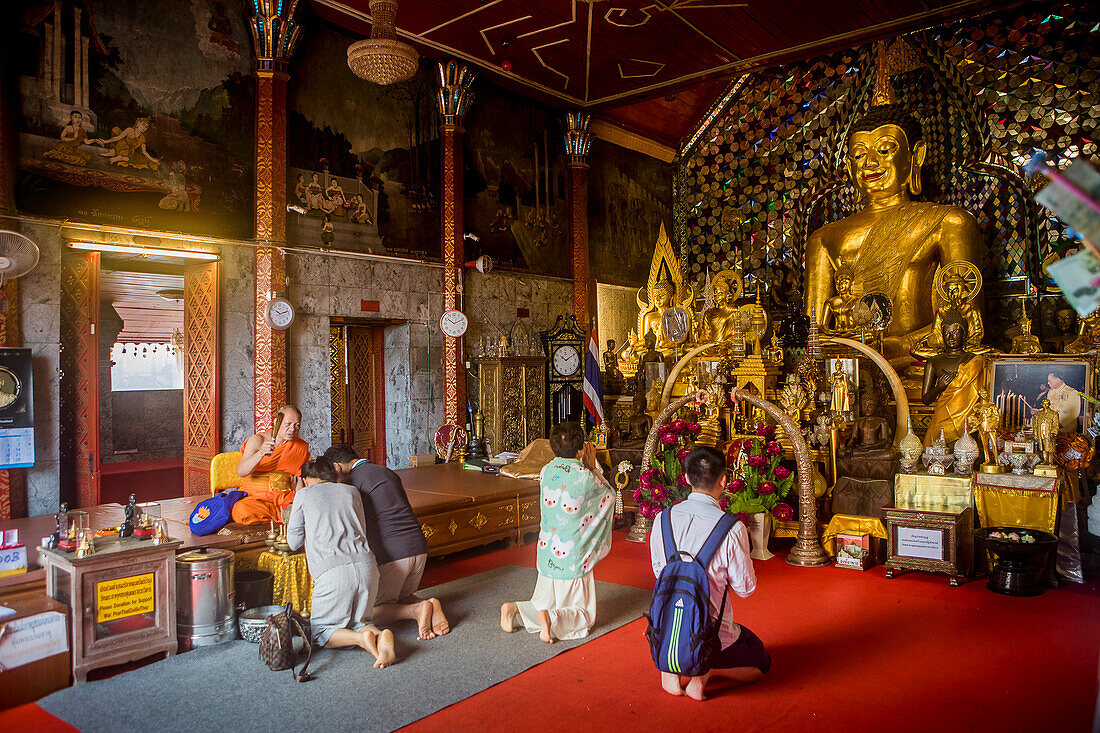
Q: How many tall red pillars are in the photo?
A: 3